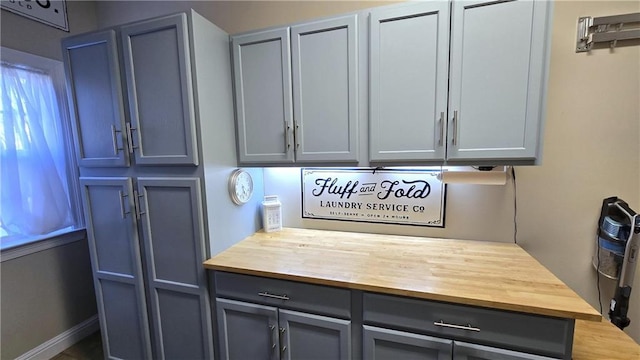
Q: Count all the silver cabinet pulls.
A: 12